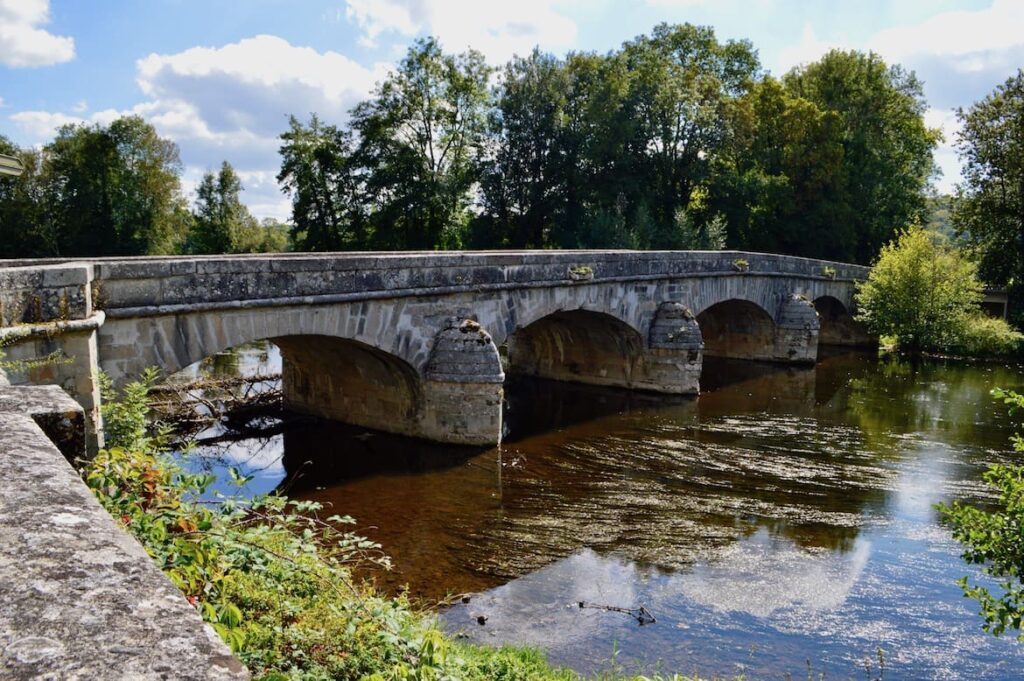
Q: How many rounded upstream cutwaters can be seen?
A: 3